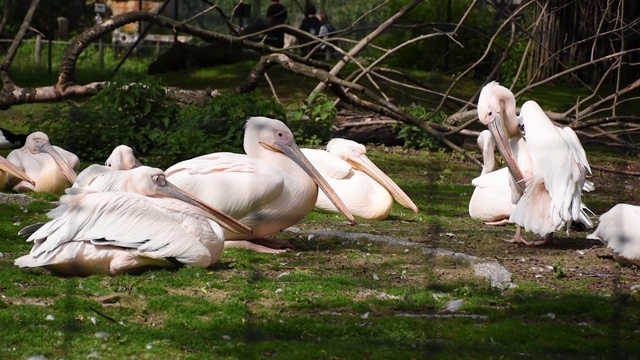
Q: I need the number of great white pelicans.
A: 9